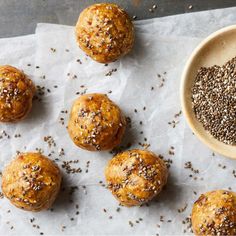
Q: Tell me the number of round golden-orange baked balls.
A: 6